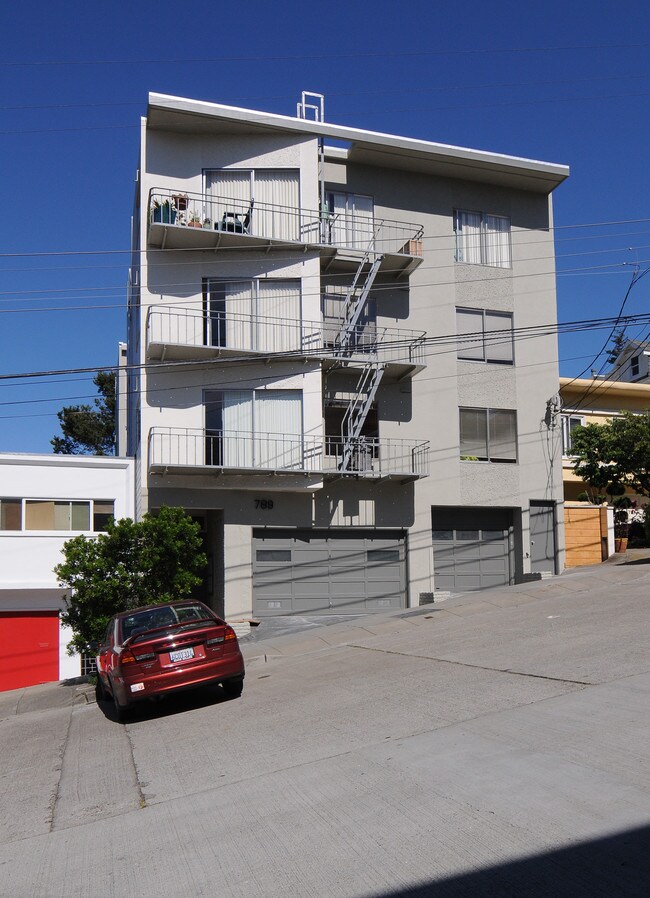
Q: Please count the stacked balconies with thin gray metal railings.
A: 3